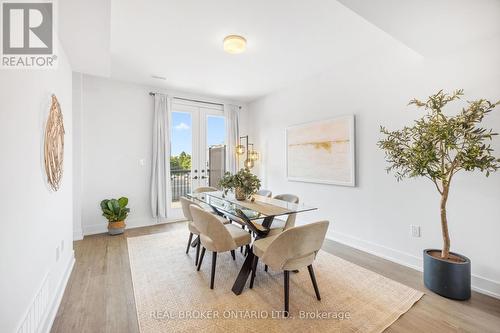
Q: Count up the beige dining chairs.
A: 6